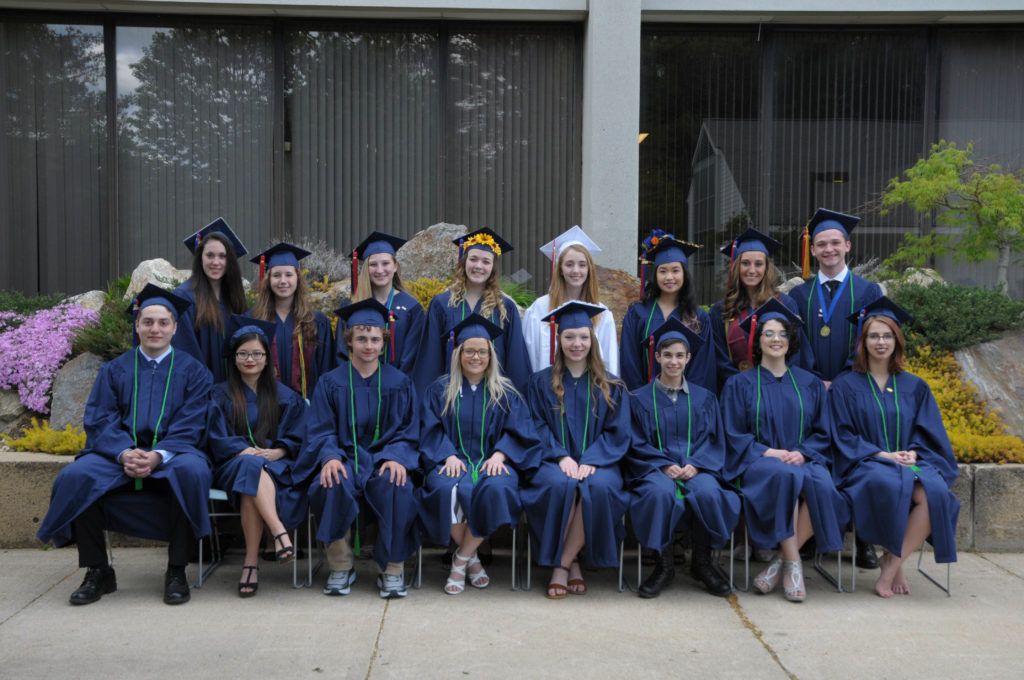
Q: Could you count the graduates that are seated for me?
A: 8